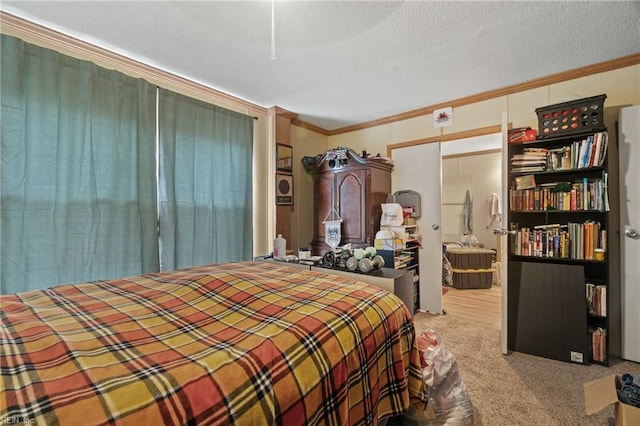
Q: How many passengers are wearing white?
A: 0